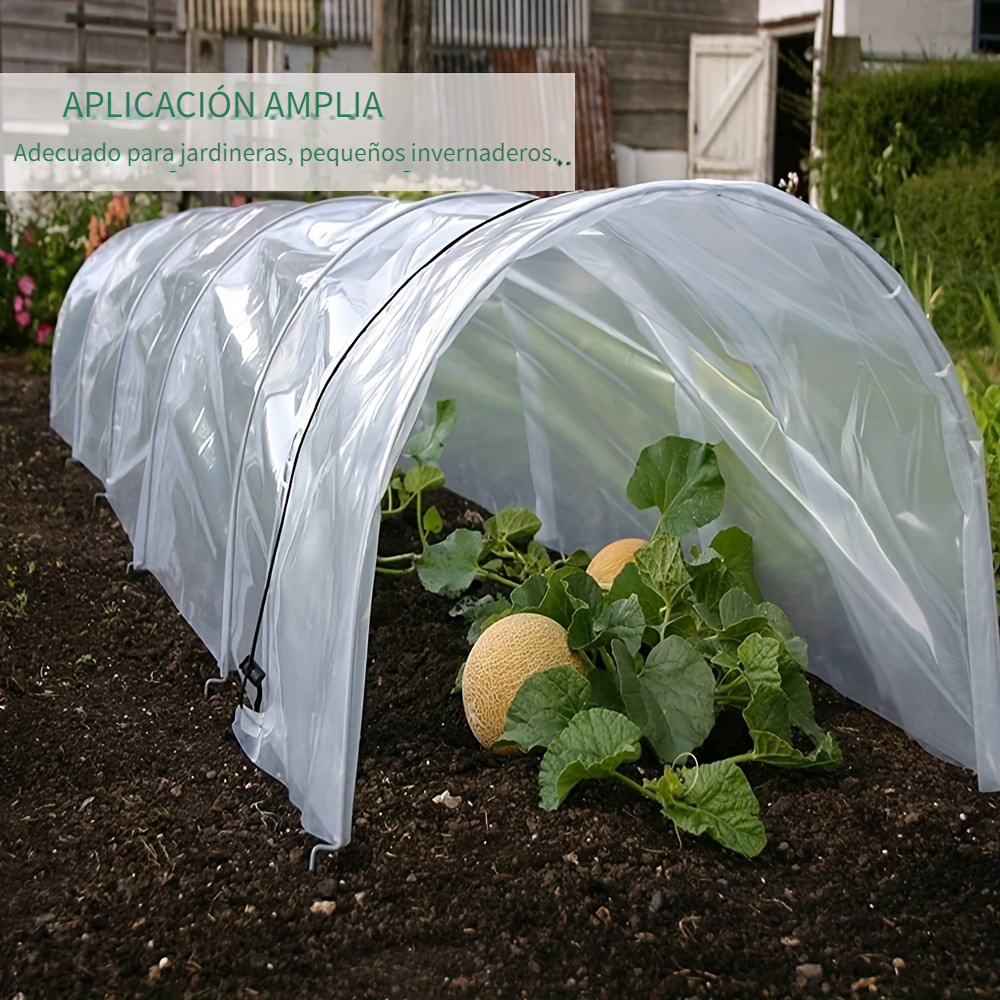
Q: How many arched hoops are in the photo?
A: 6